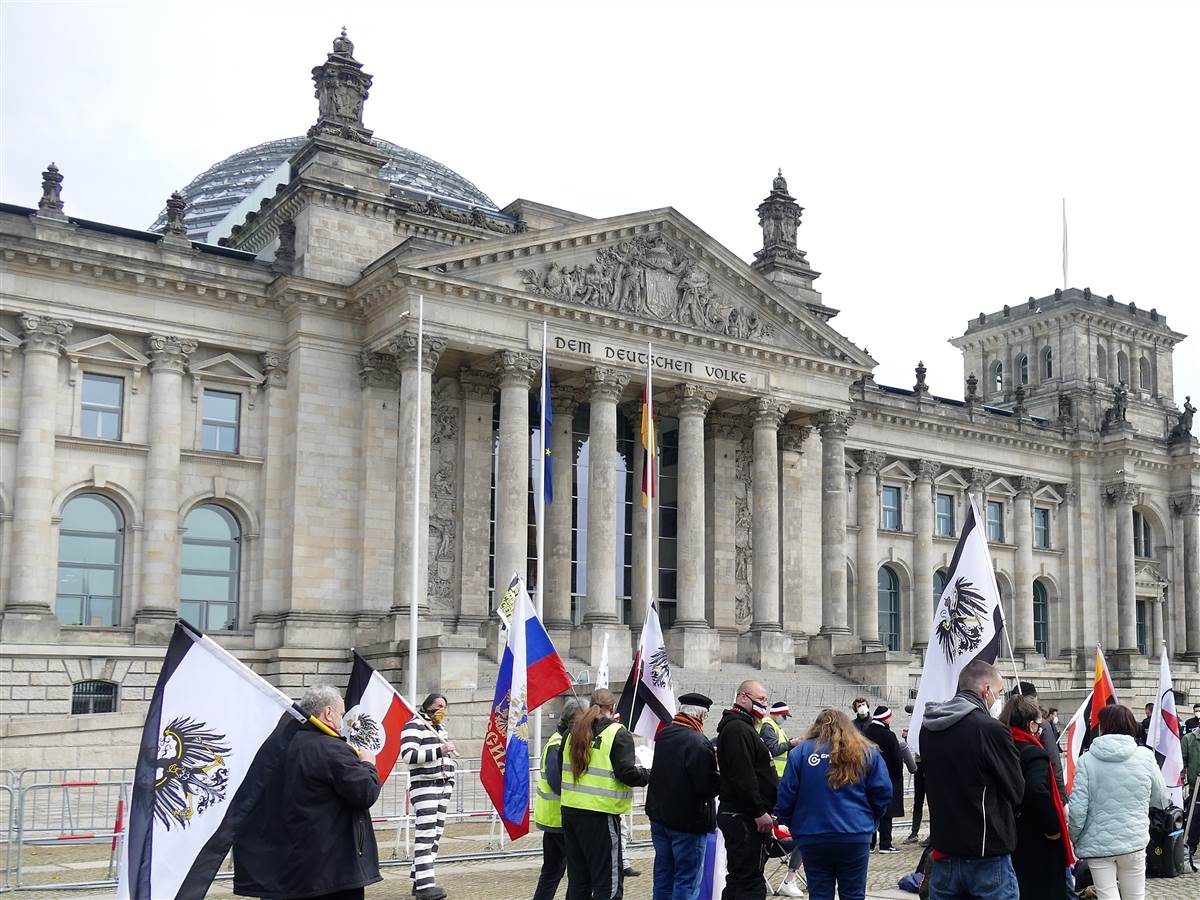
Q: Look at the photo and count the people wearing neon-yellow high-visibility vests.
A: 3